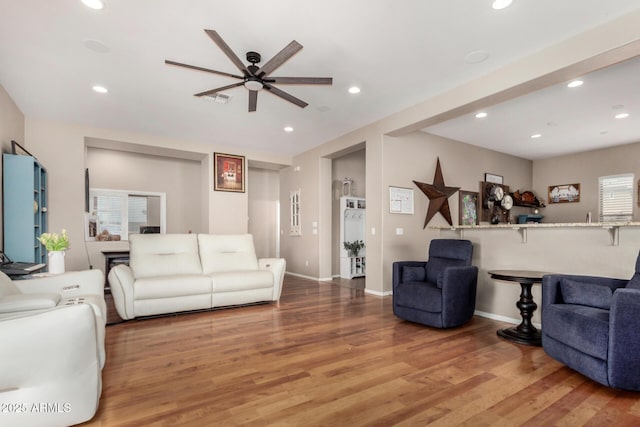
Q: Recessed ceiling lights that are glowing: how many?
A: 9